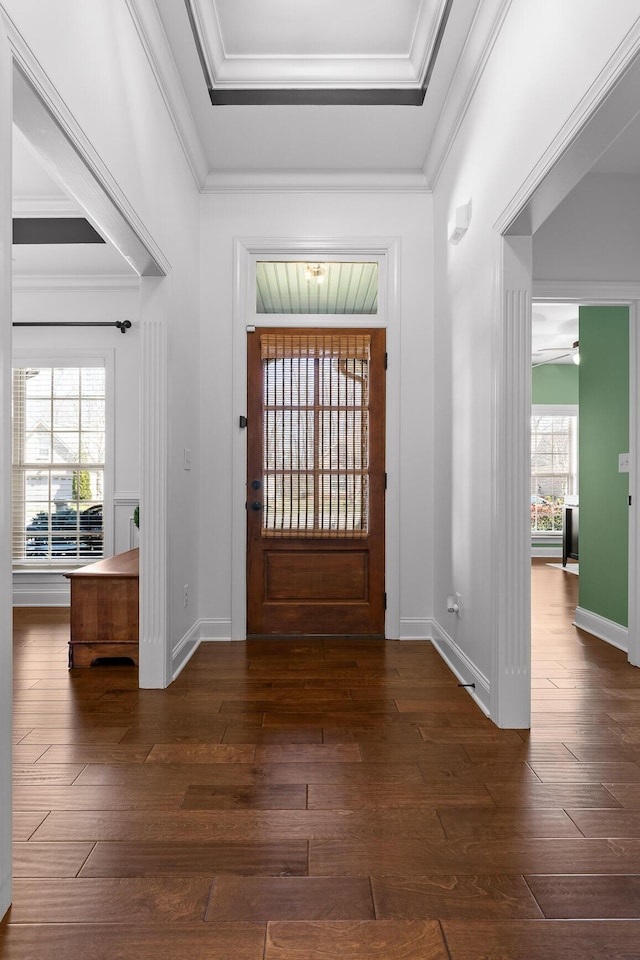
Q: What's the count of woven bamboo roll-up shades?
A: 1